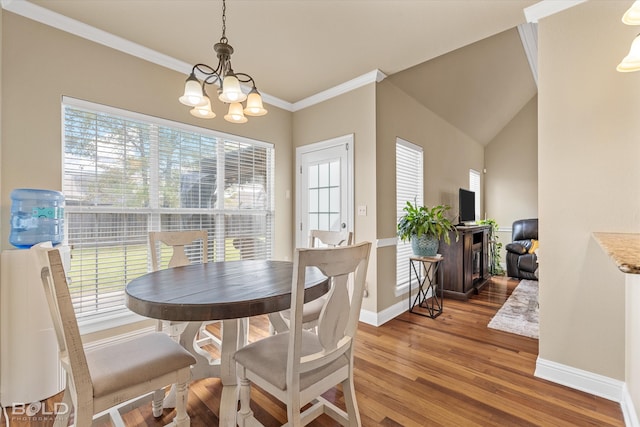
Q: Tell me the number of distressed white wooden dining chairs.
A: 4